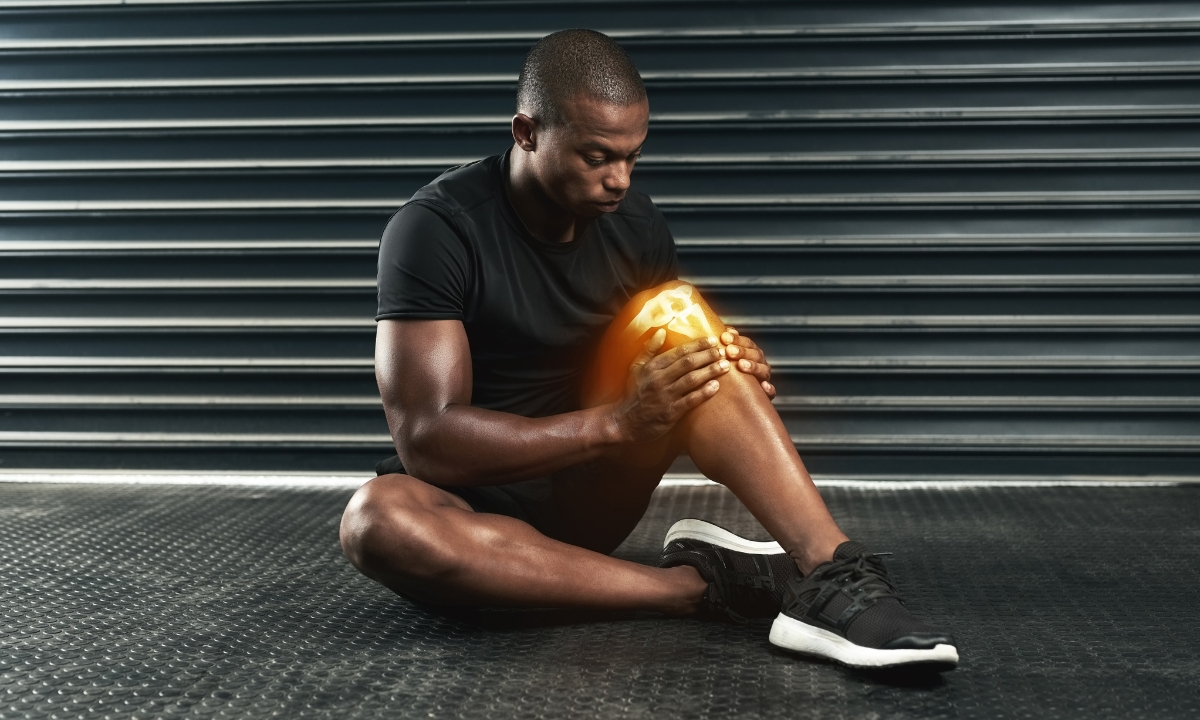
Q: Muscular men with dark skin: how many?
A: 1